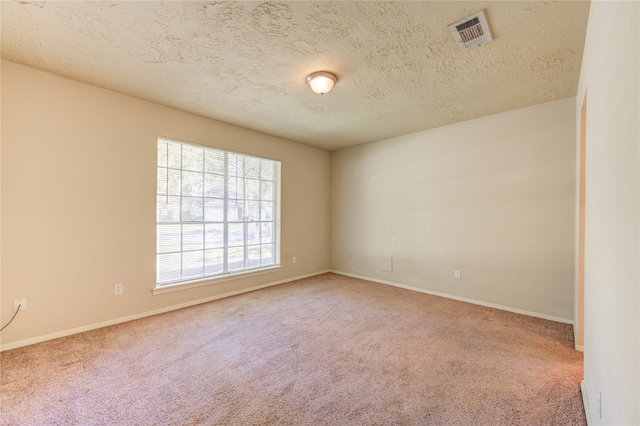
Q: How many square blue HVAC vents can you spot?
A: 0